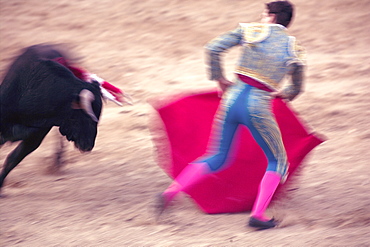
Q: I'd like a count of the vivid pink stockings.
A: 2